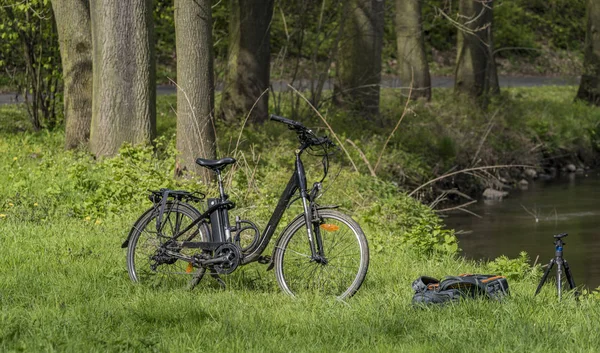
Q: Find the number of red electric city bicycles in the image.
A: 0